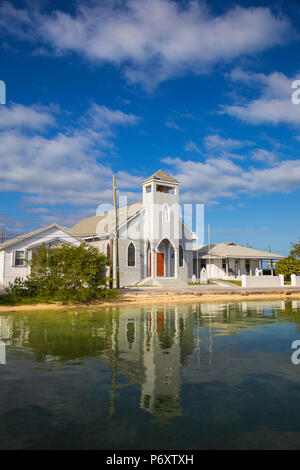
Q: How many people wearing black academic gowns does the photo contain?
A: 0